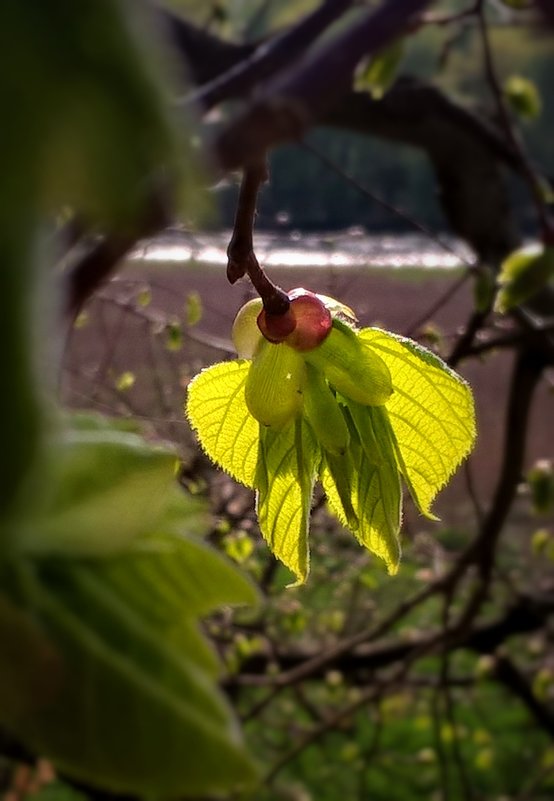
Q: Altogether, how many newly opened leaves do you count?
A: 4